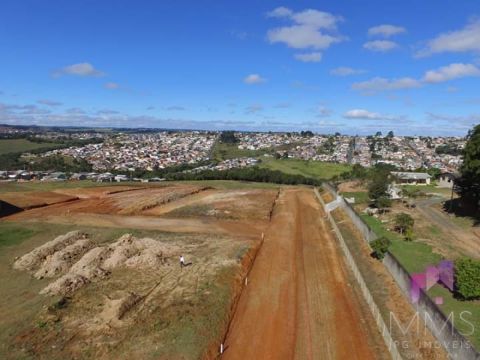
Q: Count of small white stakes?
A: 3